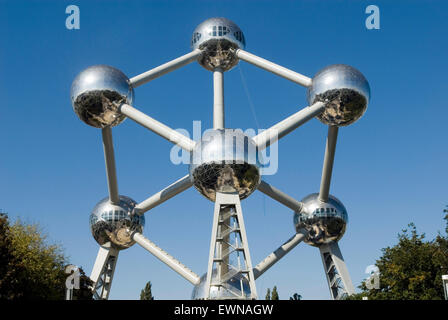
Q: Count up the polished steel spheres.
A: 7